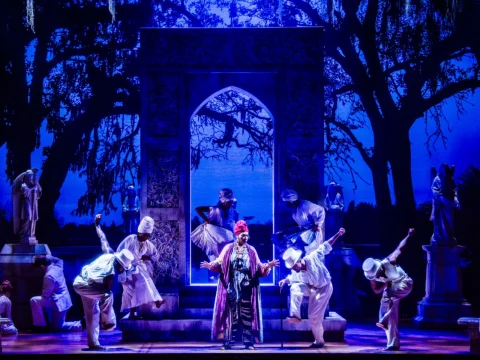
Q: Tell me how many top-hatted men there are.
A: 3